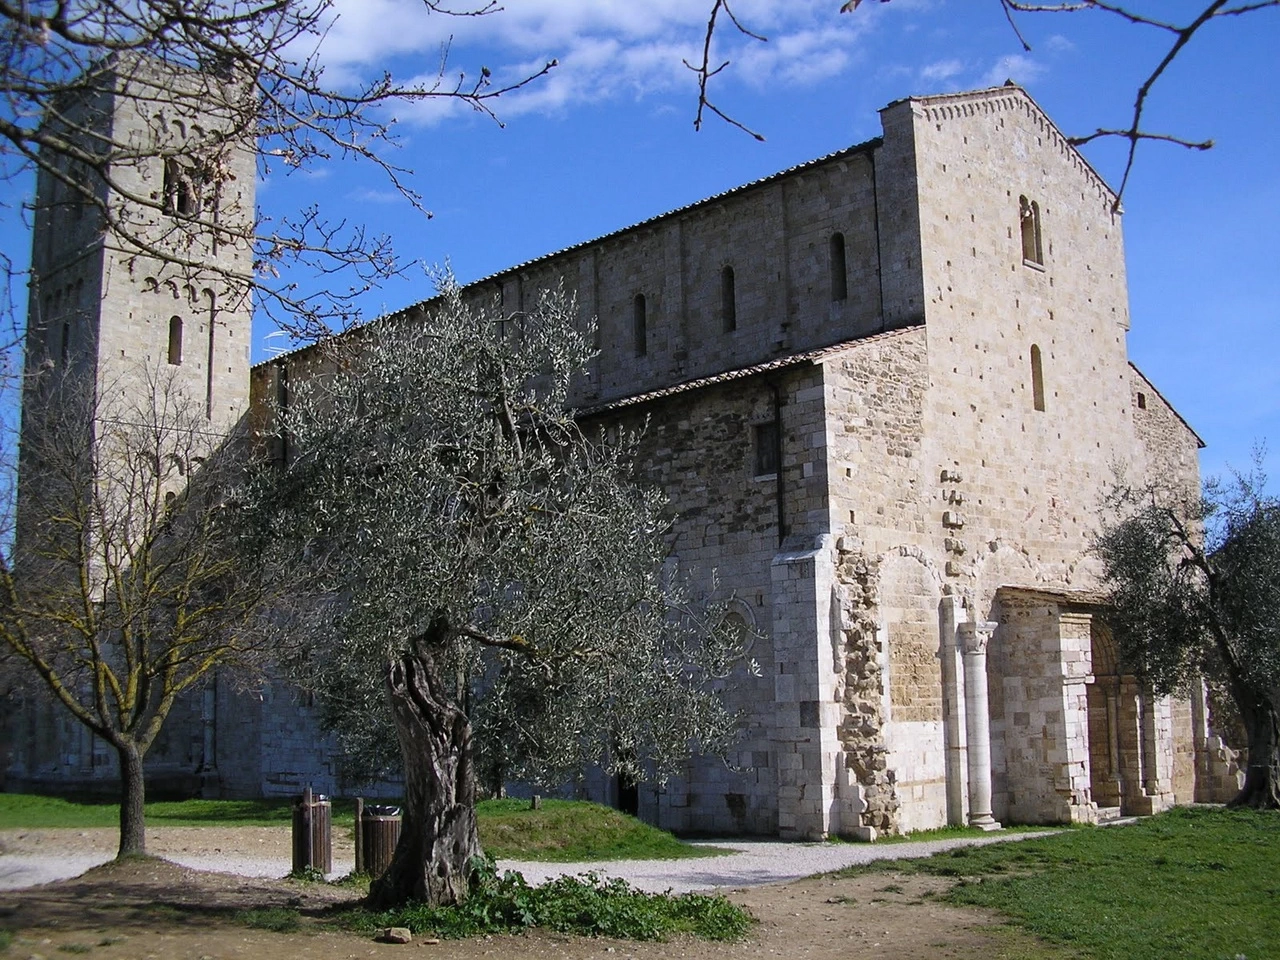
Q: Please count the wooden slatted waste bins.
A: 2